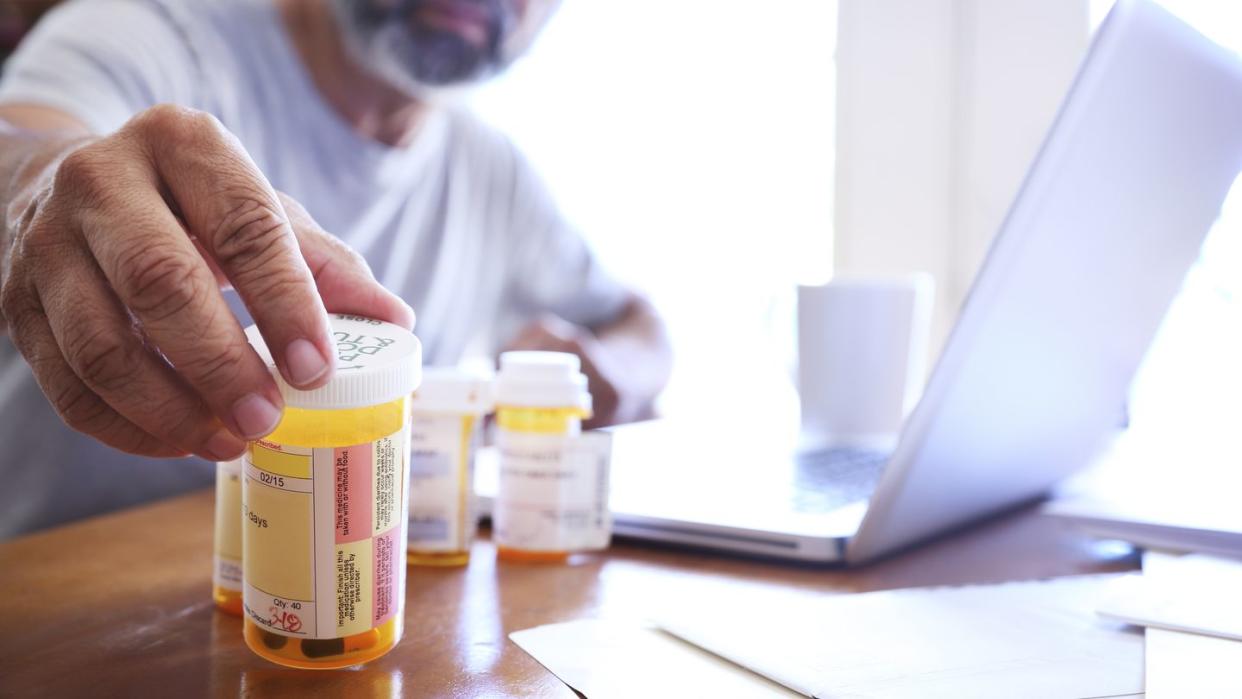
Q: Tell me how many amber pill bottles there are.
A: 4